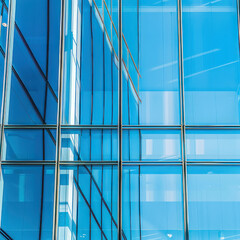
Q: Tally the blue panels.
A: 12